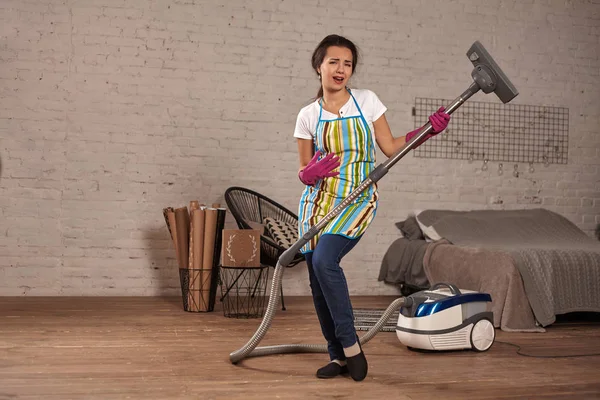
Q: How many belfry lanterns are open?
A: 0